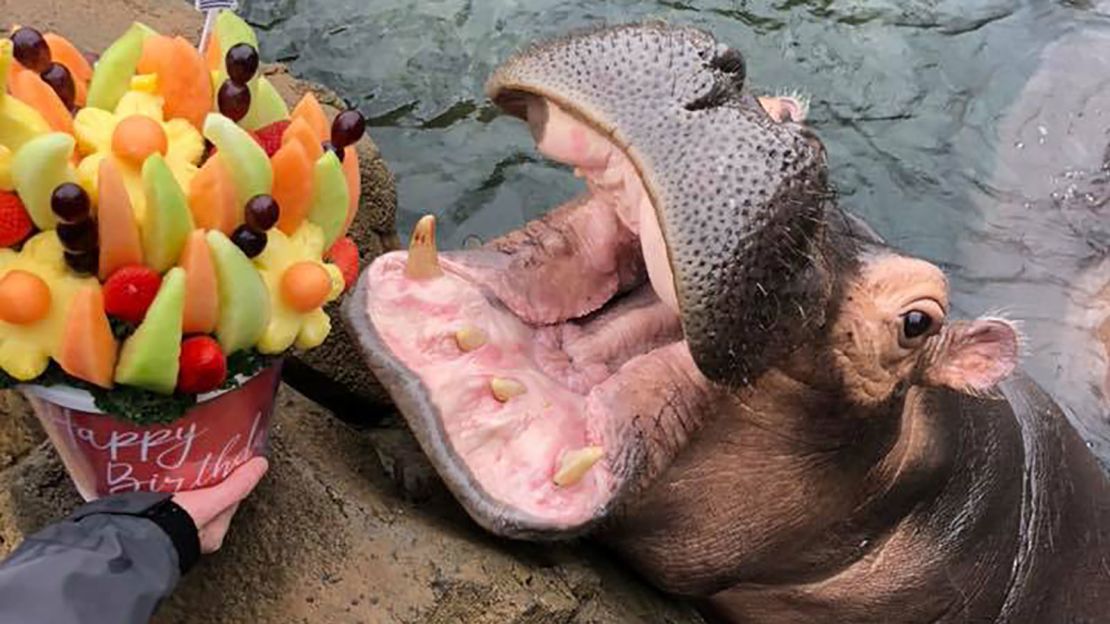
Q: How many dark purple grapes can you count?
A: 11